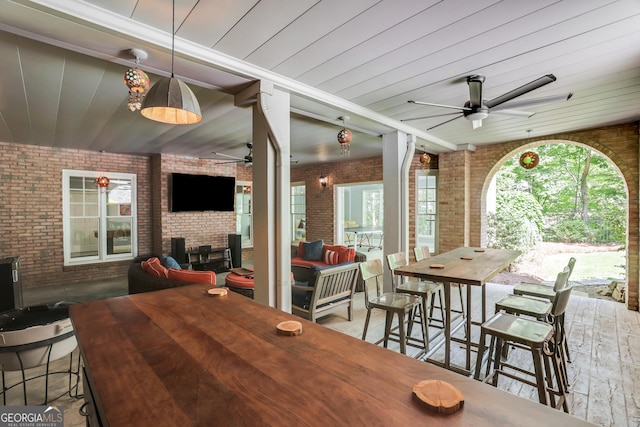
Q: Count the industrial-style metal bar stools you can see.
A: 6